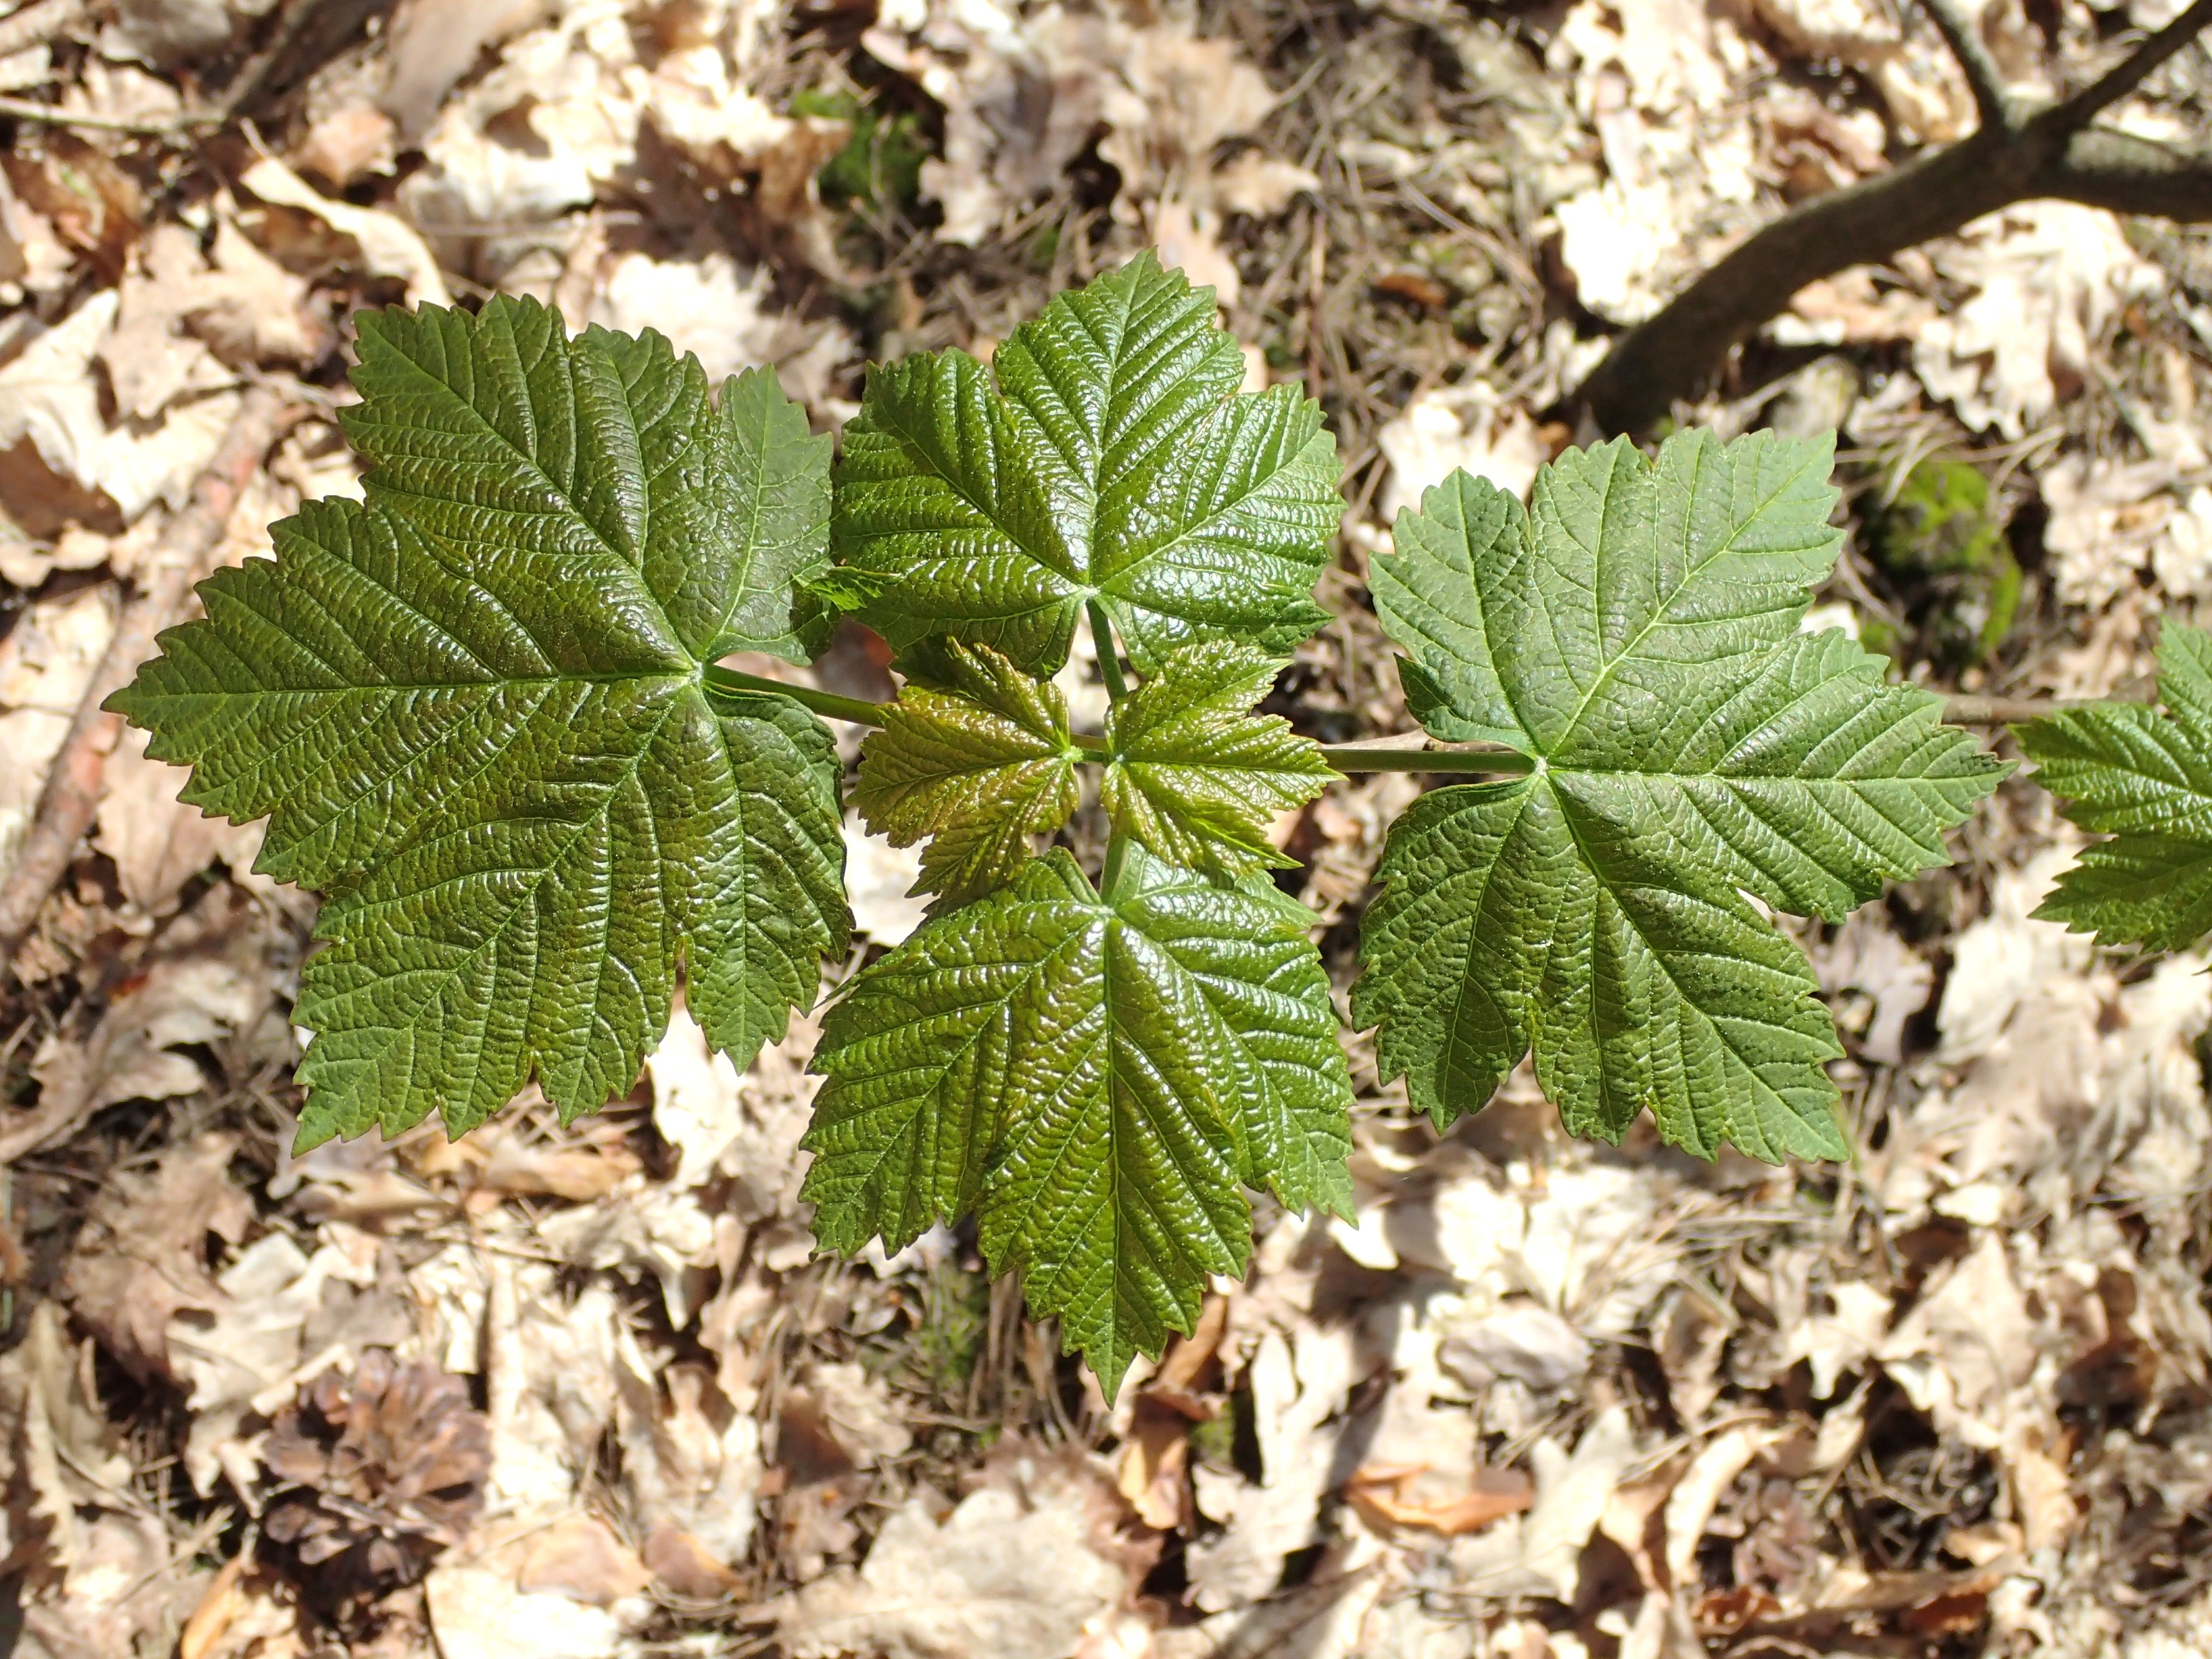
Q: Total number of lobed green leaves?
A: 7